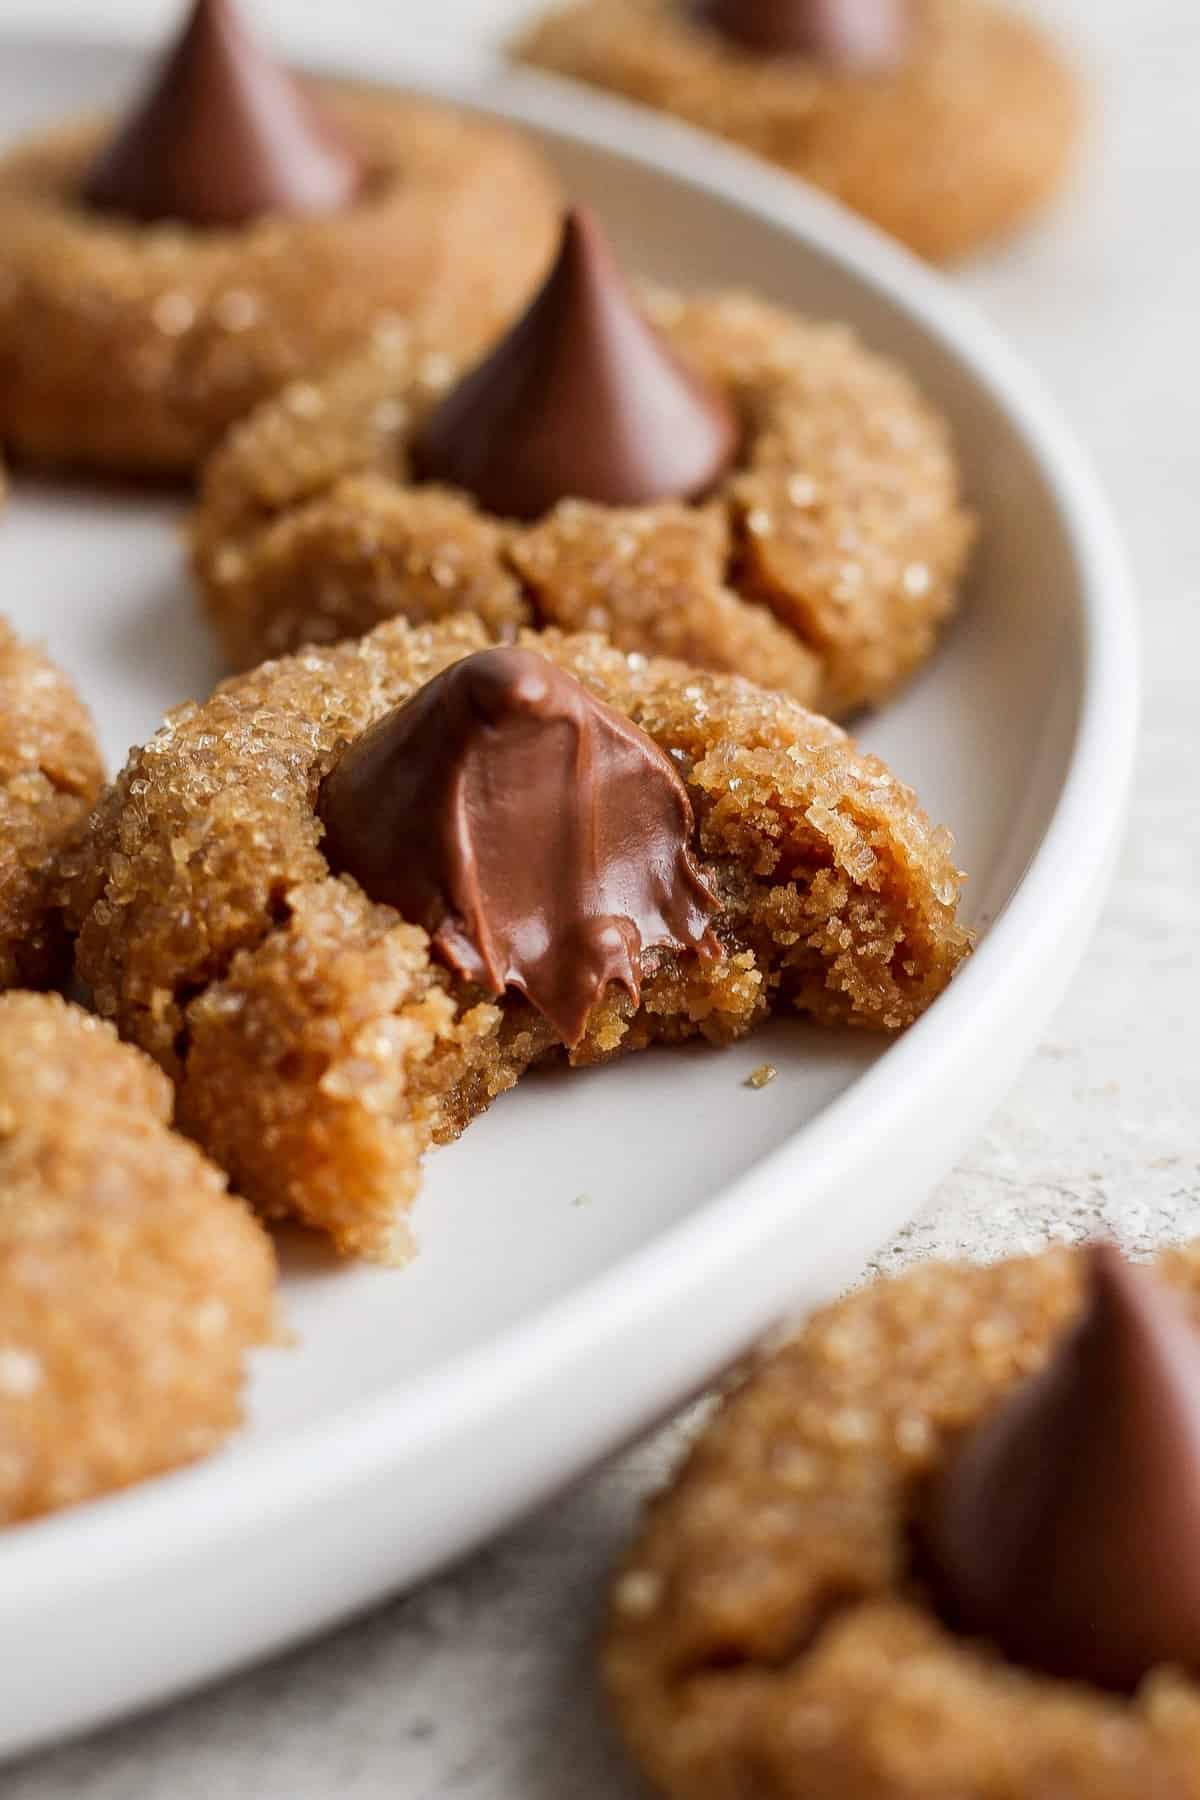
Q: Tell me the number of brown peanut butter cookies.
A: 7